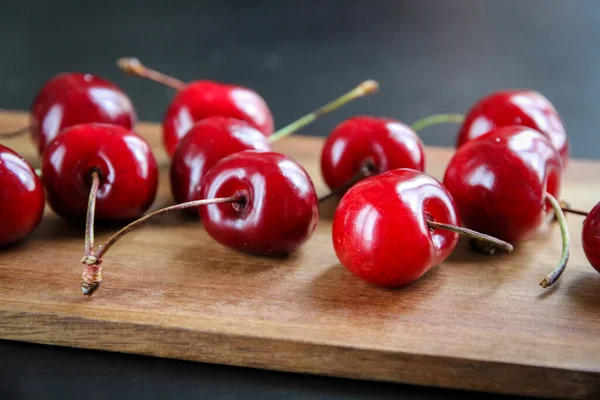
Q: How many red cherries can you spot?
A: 11